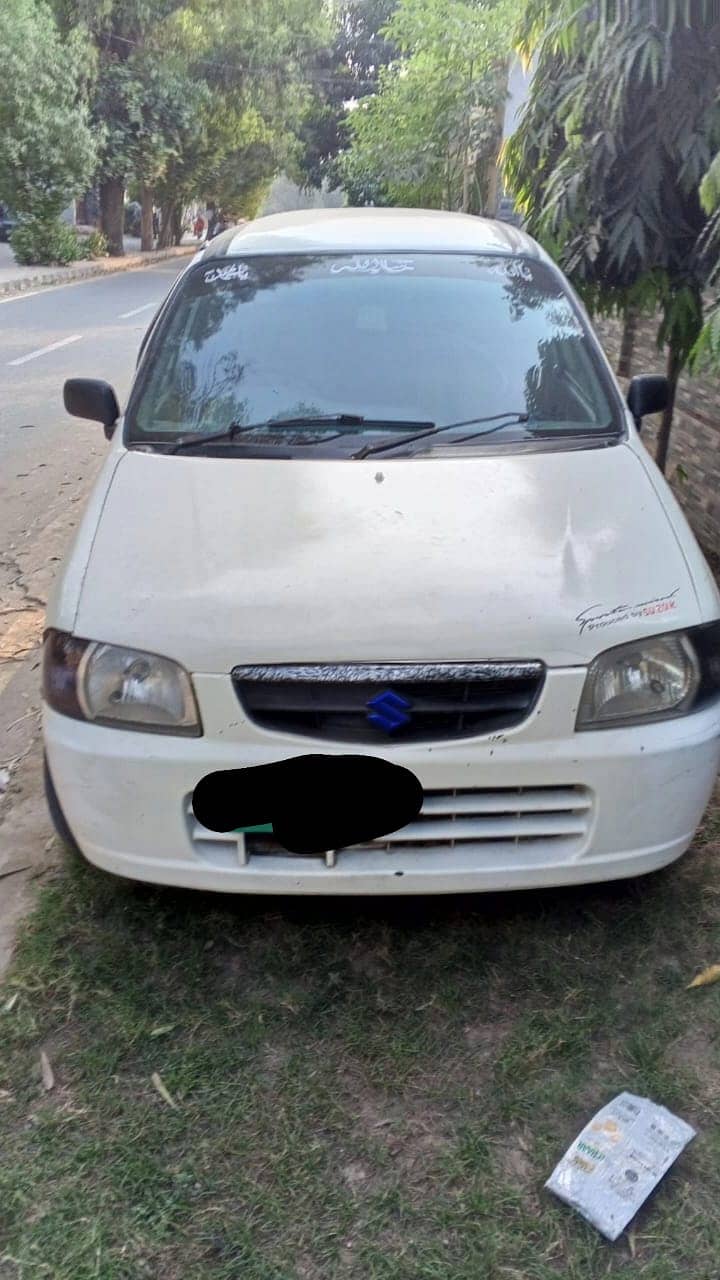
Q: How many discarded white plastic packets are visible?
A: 1